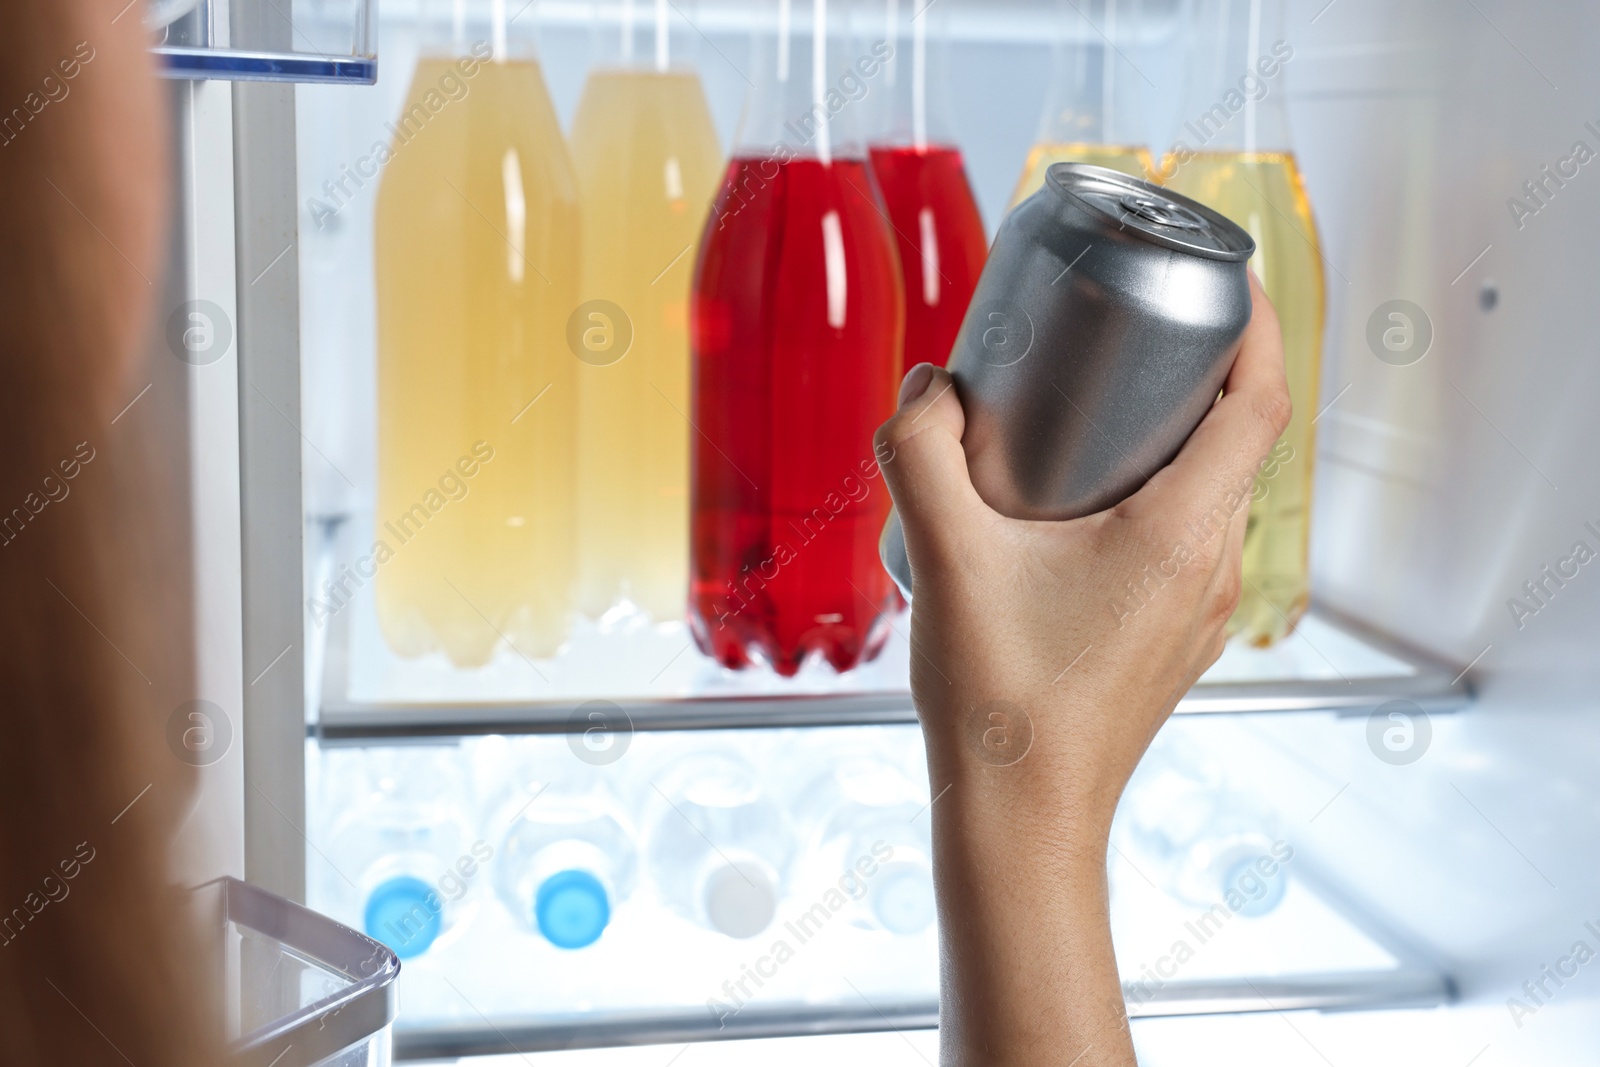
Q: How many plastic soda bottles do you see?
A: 6